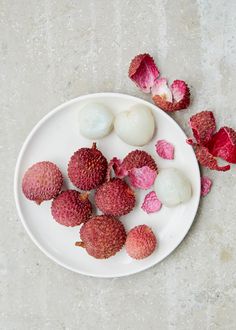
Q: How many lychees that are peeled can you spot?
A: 3